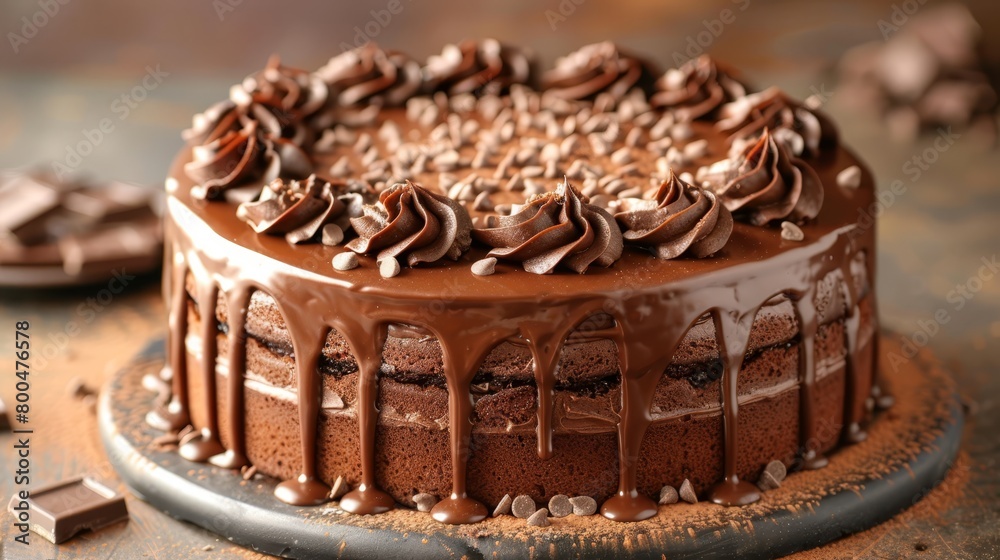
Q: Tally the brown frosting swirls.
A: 13